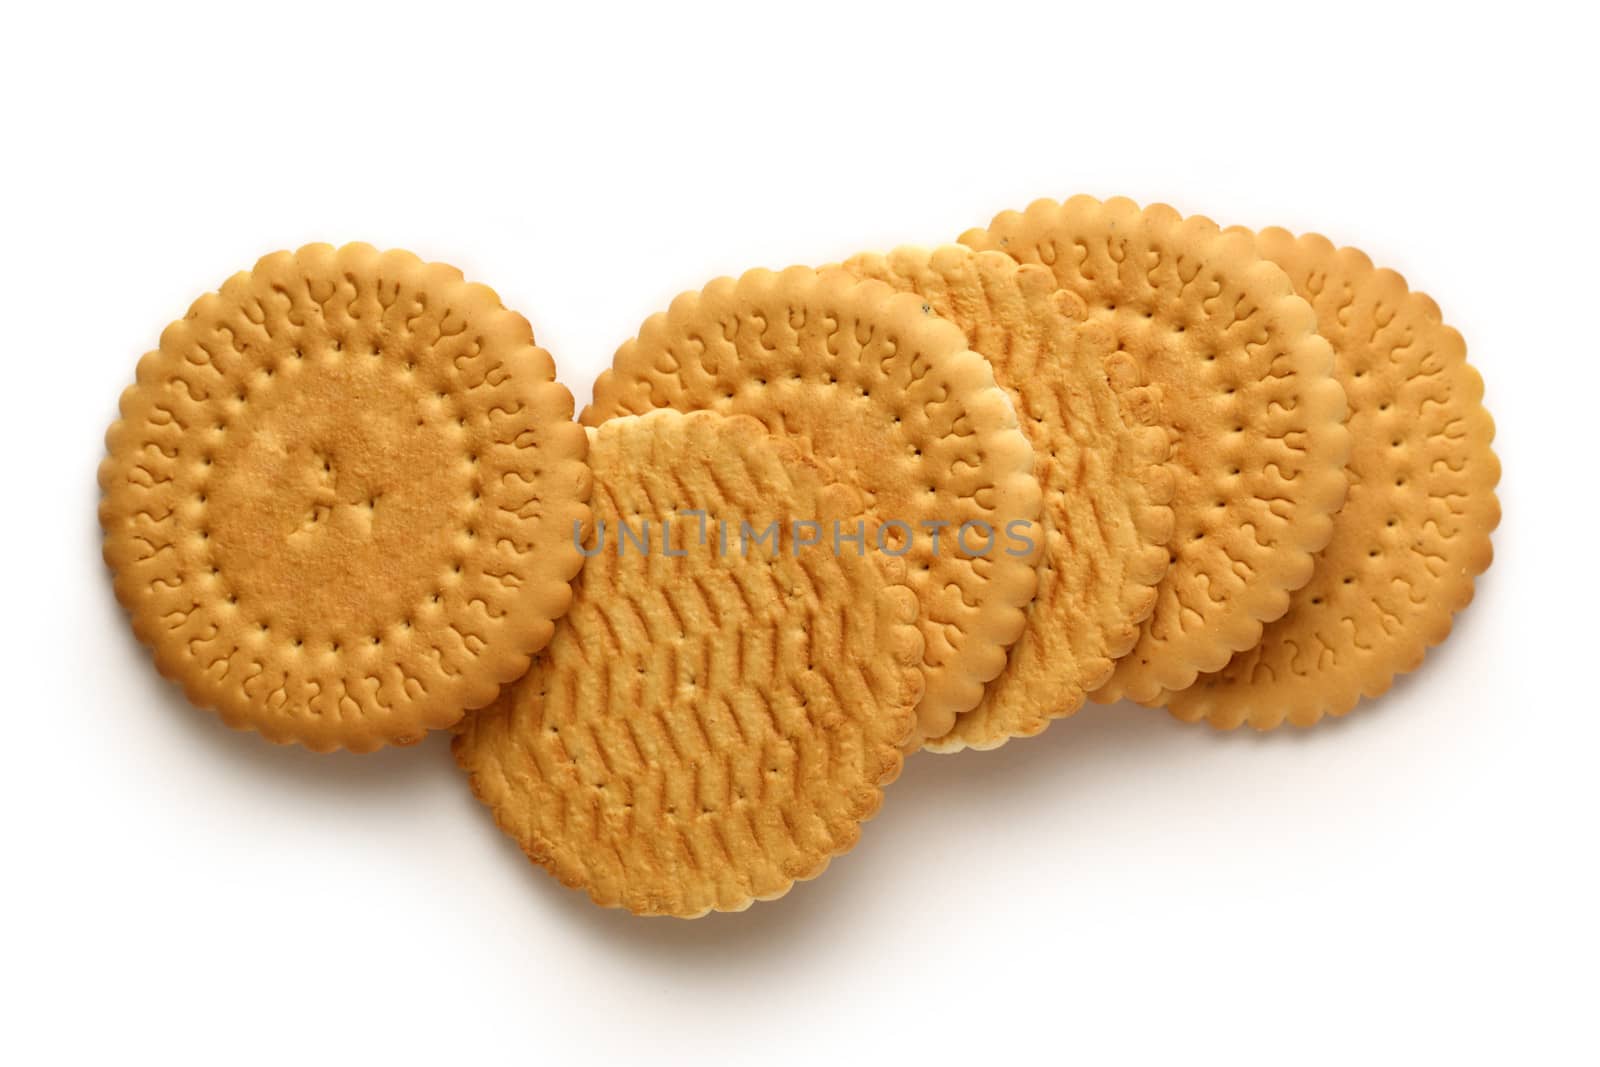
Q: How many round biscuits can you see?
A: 6